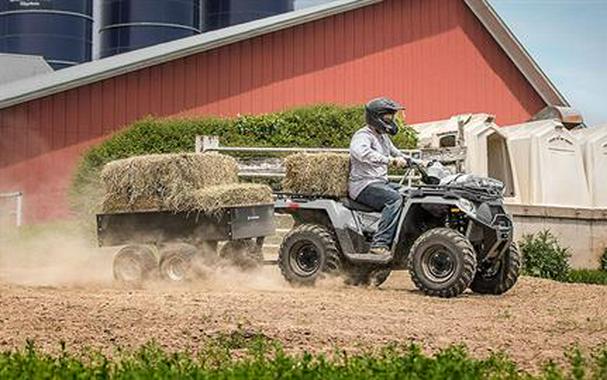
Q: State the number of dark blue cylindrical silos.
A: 3